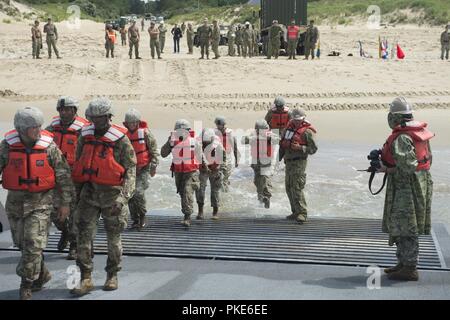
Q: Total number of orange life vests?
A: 11